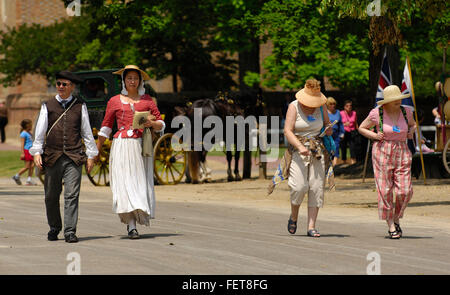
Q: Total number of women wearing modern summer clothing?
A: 2